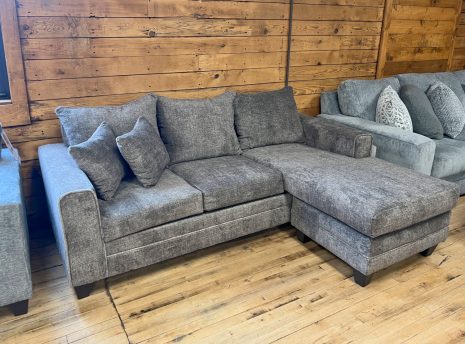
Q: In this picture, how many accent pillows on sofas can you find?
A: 5